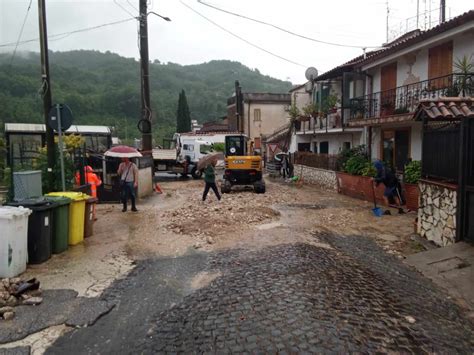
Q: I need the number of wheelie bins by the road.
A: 5